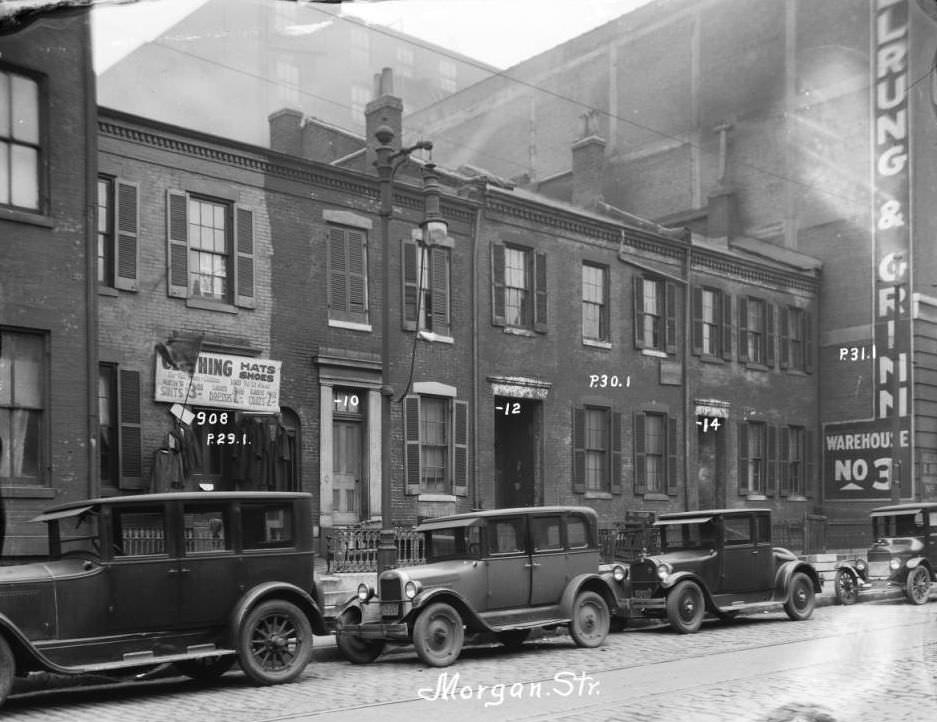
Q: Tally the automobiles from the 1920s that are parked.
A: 4